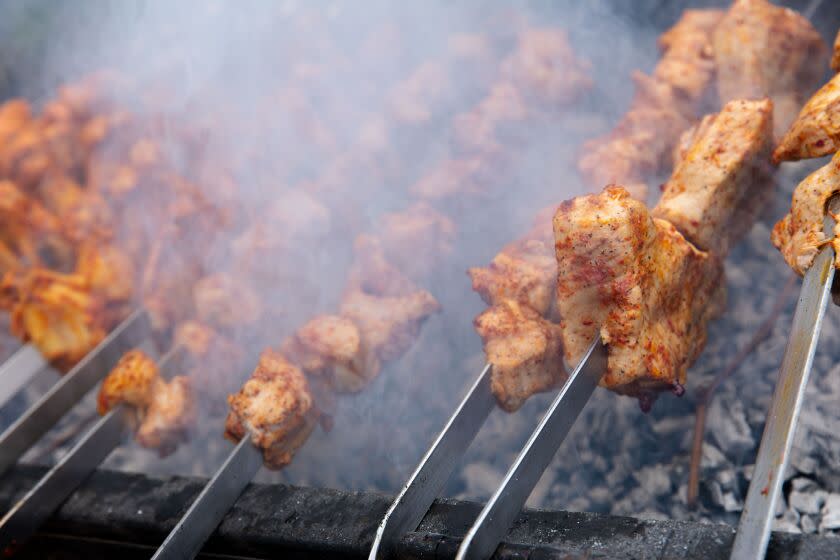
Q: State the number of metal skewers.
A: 7